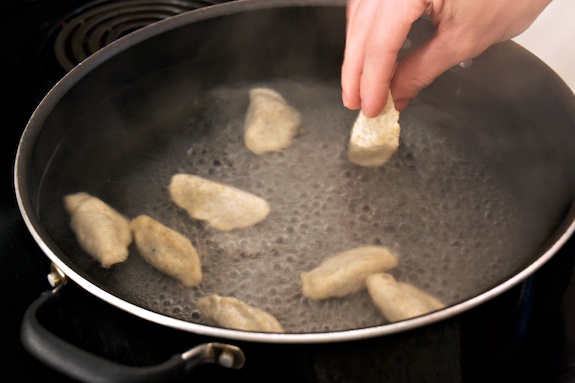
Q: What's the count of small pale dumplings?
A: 8